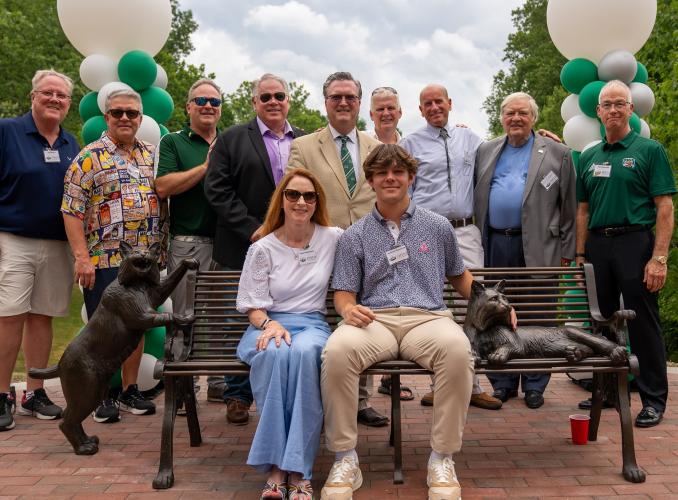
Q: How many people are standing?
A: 9